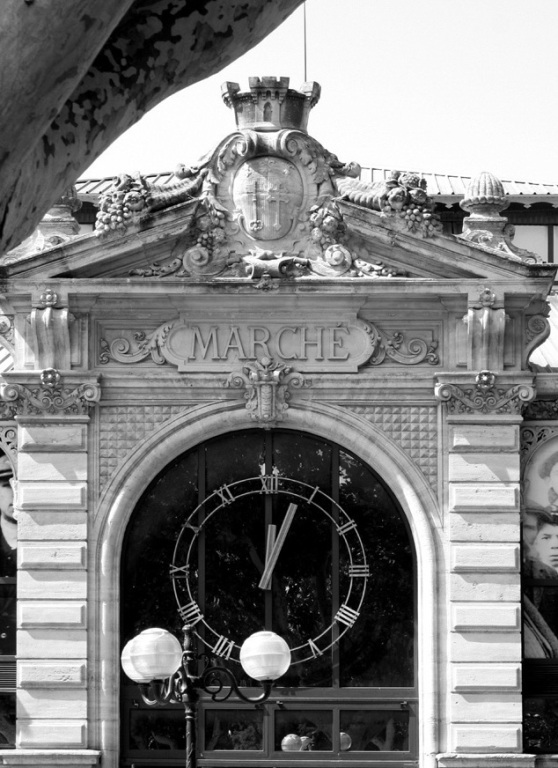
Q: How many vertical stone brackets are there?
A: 2